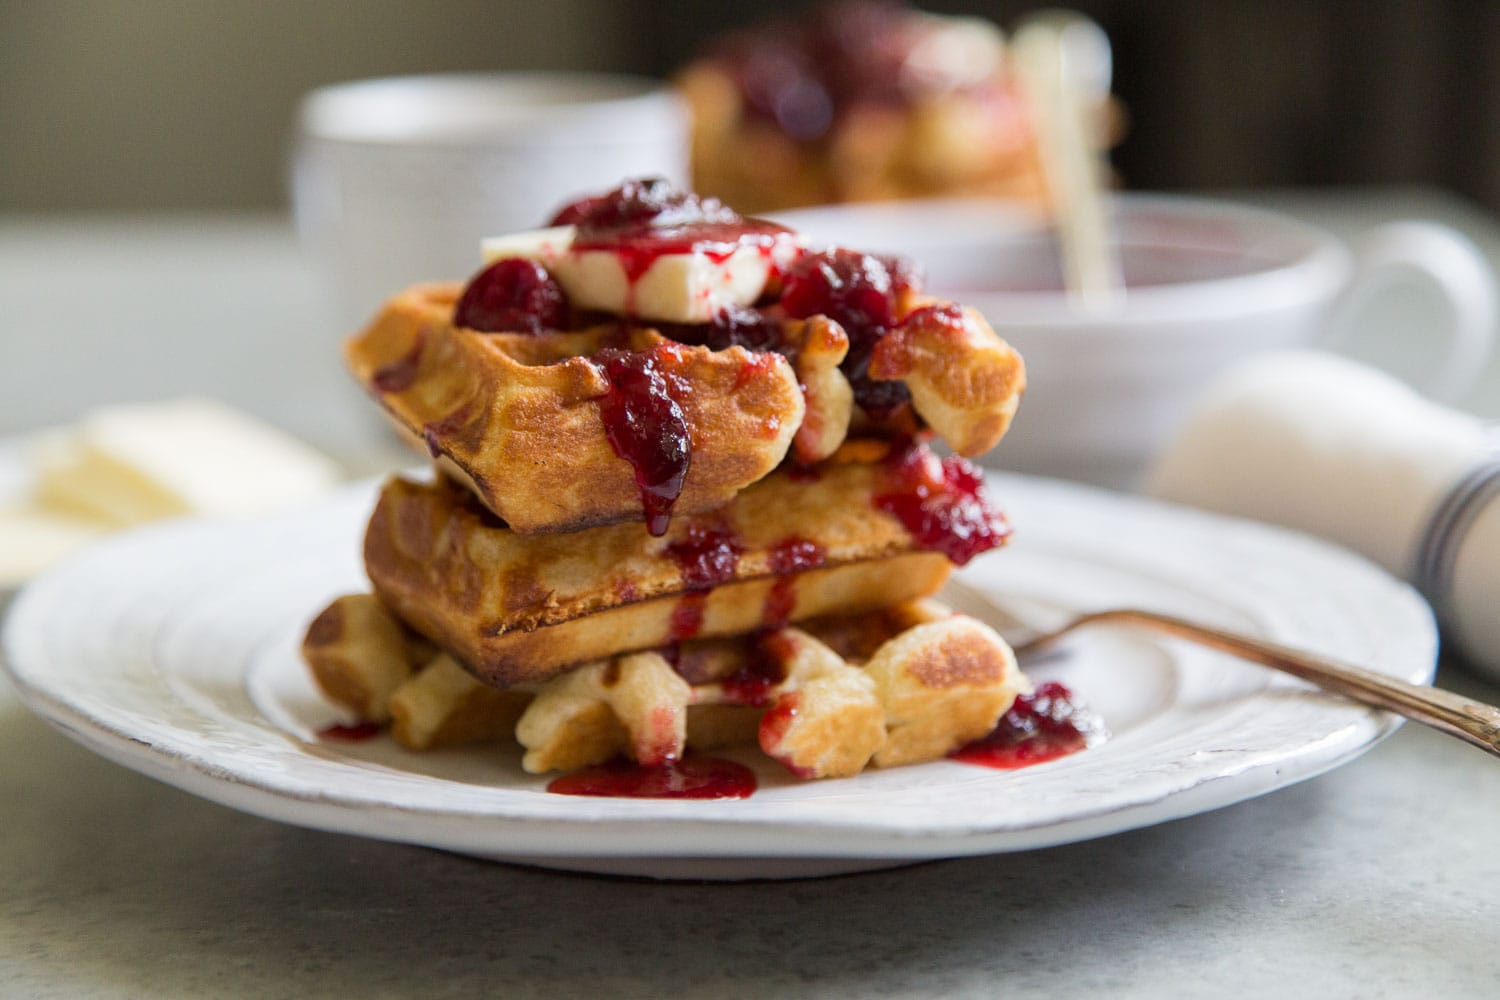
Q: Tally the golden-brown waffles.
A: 3